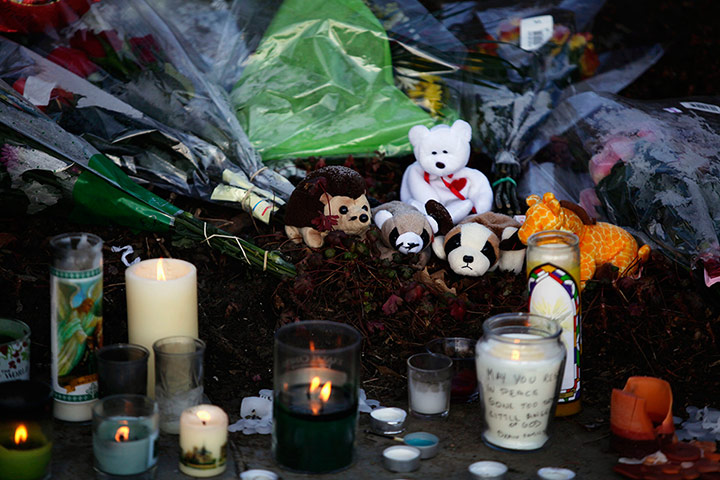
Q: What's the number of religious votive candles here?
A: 2